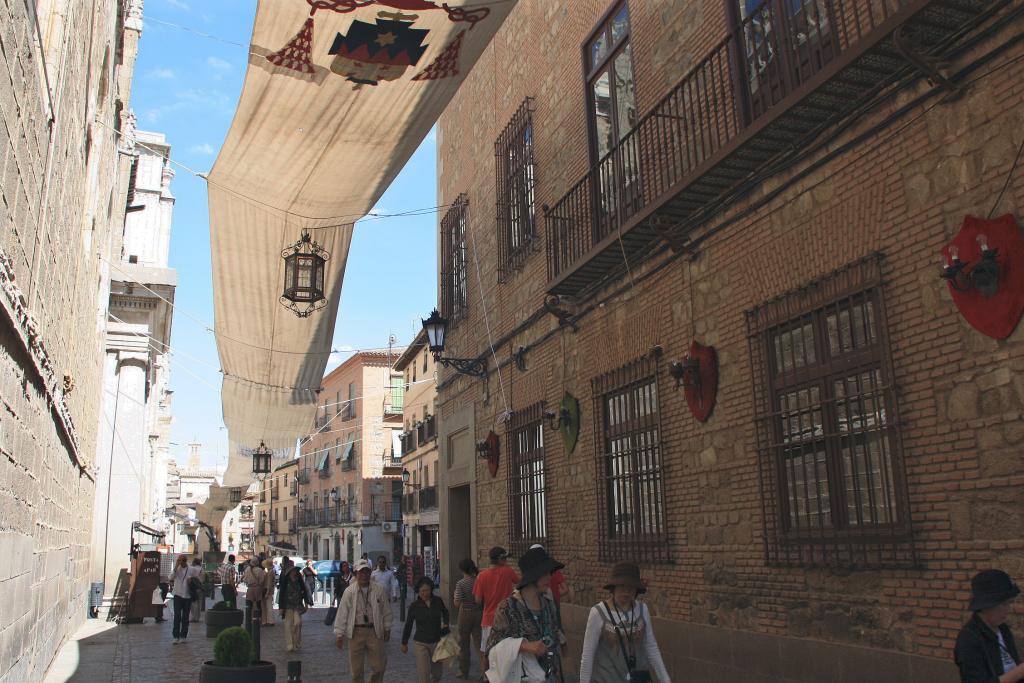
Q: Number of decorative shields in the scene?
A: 4